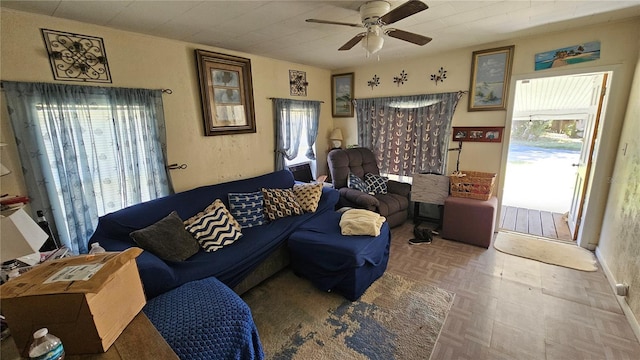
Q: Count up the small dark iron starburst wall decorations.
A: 3